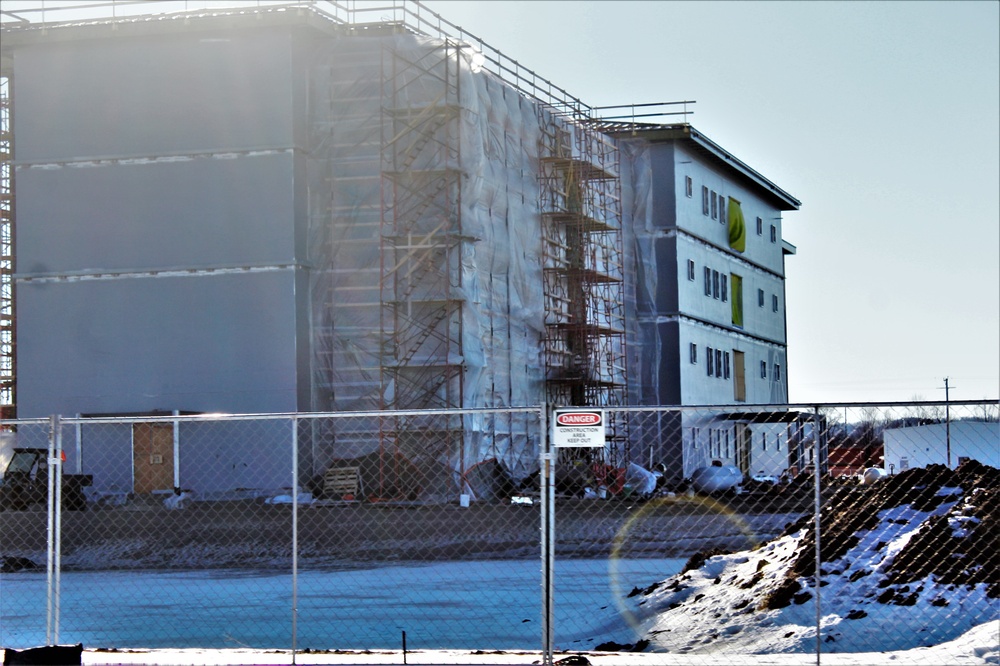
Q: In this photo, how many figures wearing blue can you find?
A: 0